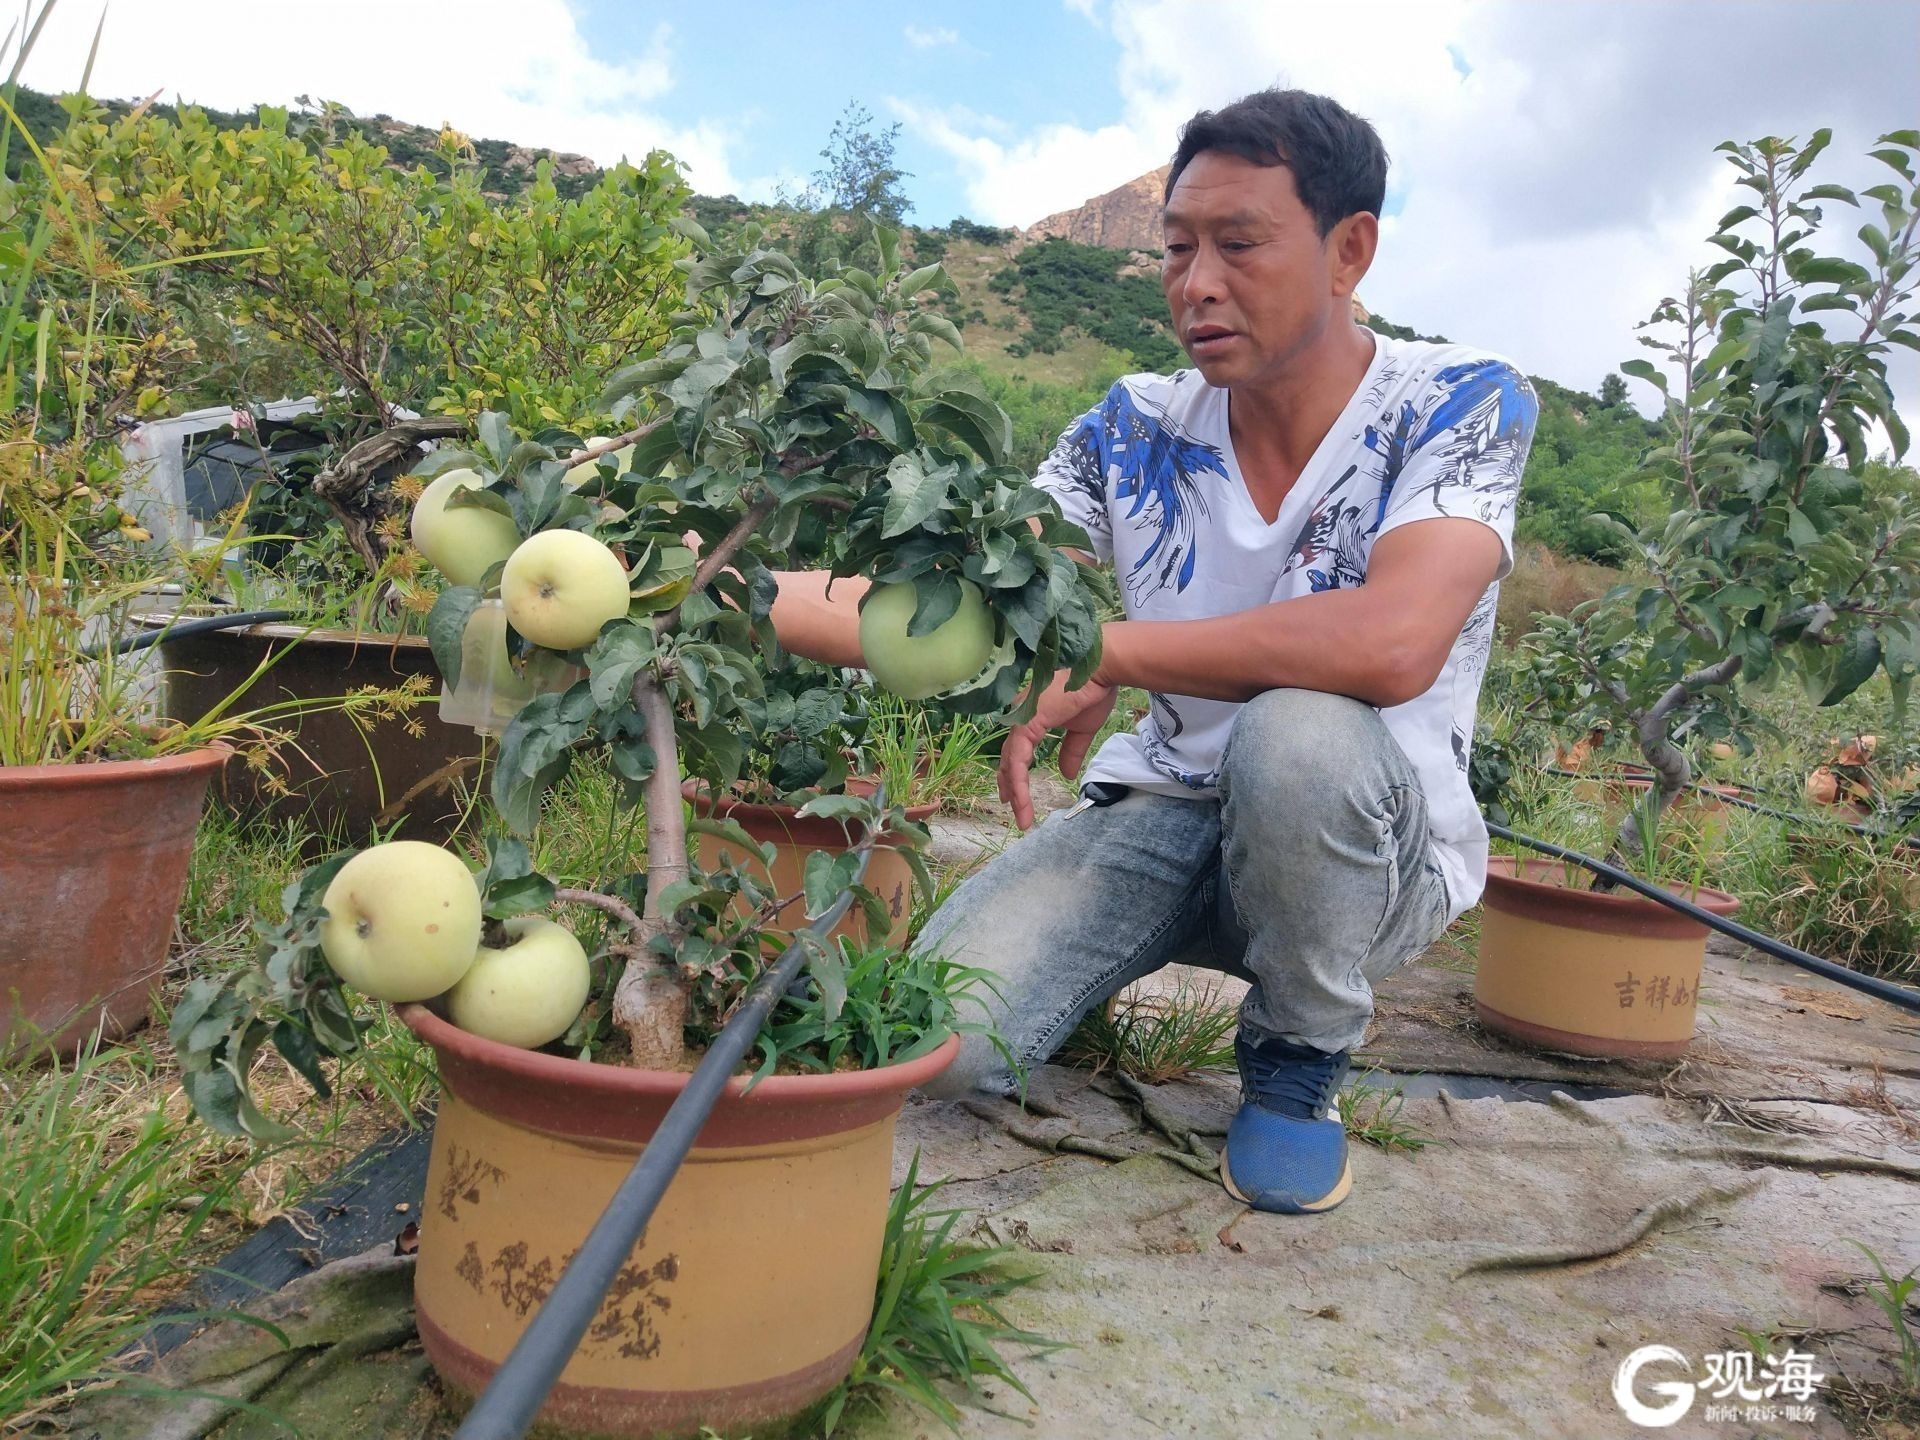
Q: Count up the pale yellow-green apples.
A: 6